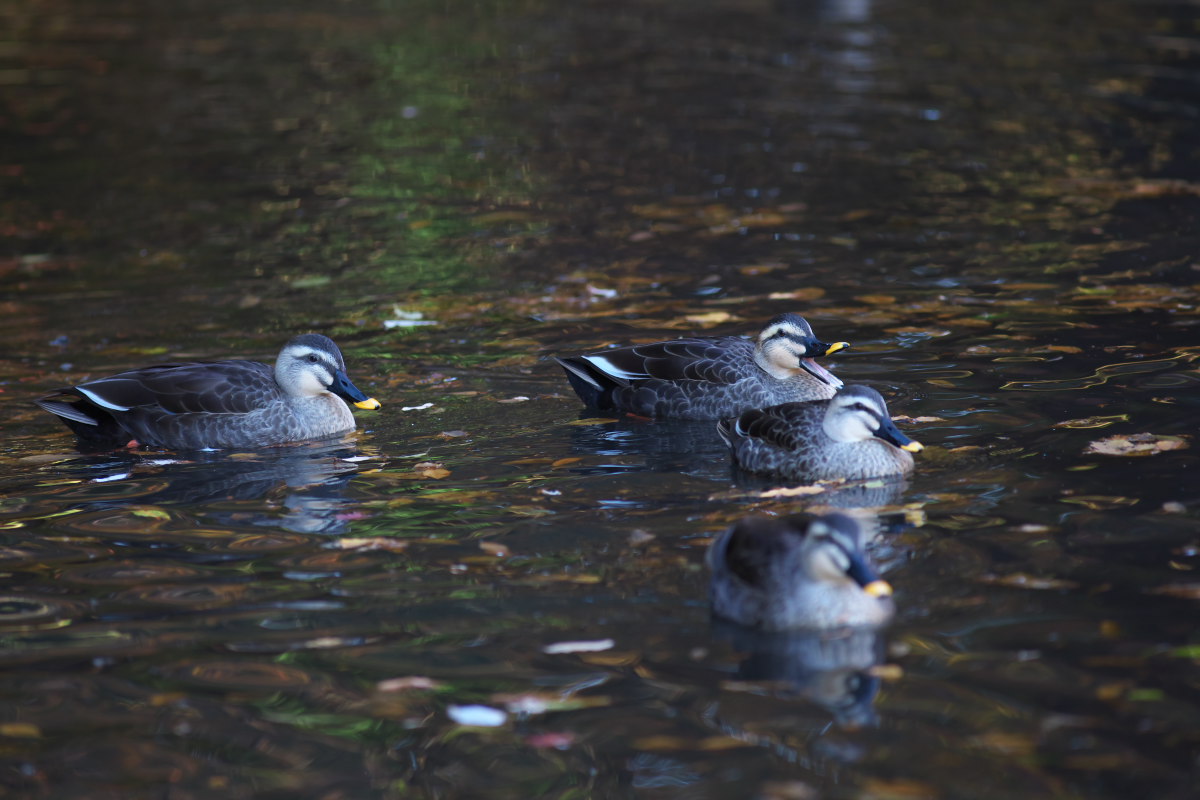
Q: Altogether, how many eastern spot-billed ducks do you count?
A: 4